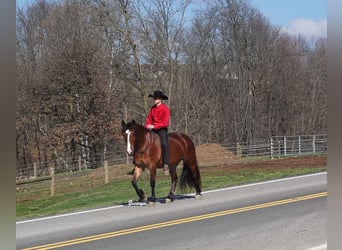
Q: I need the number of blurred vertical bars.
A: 2